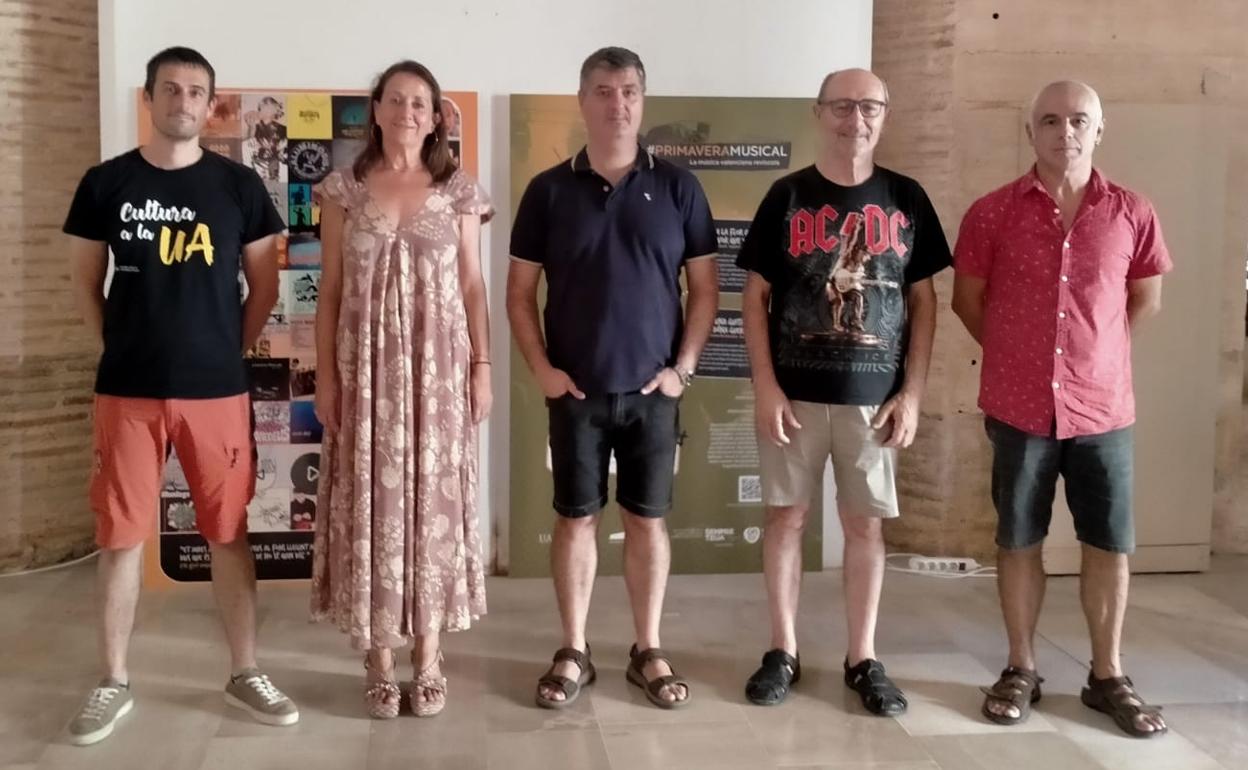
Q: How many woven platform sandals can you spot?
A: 2